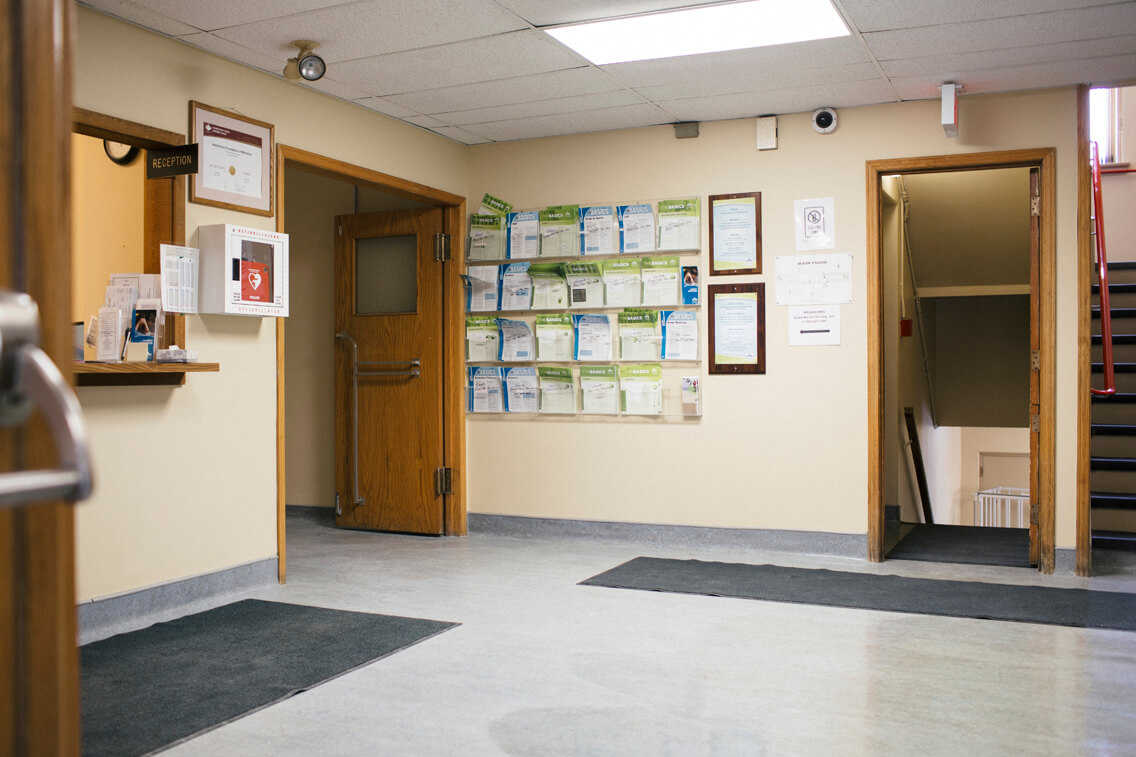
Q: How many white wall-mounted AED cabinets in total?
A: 1